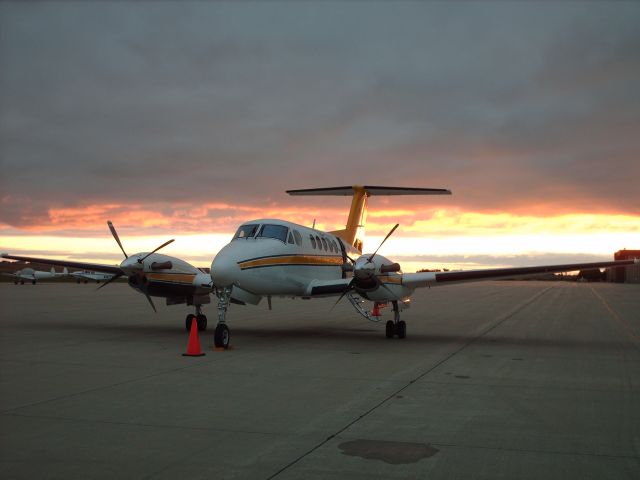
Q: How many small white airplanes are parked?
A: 2